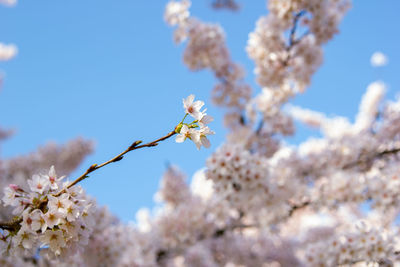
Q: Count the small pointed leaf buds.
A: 5